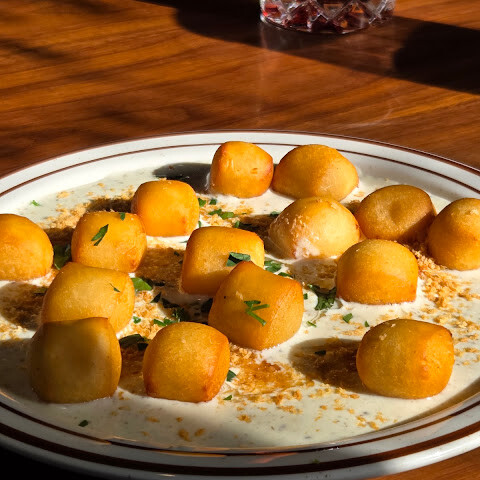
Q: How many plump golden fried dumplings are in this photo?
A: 15